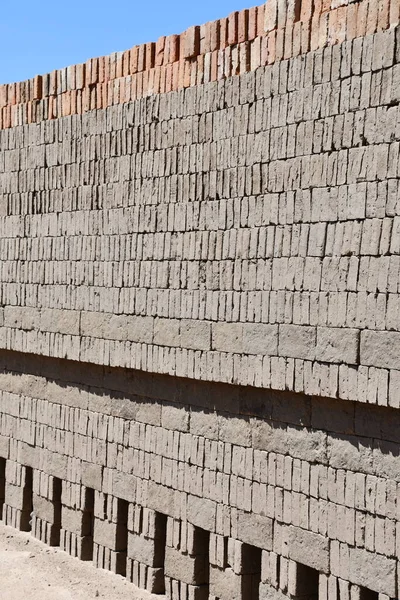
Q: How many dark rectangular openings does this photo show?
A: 10